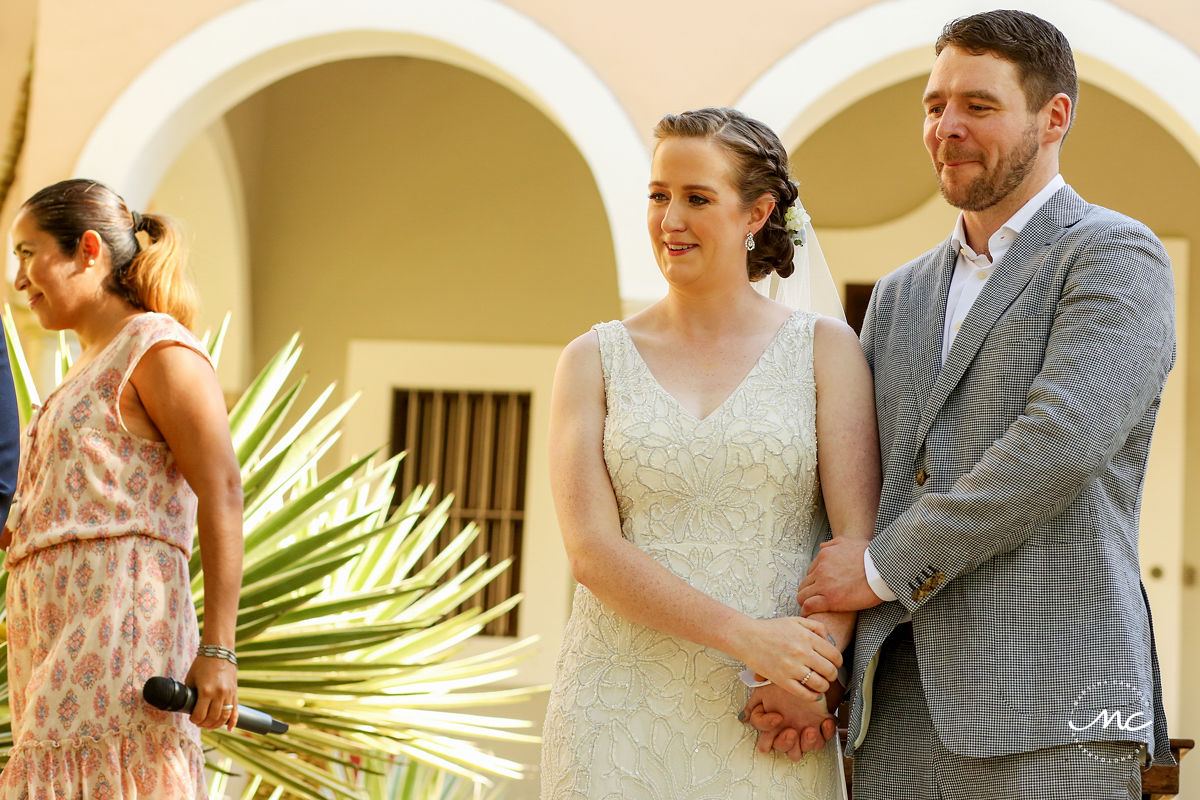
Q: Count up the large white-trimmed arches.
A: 2